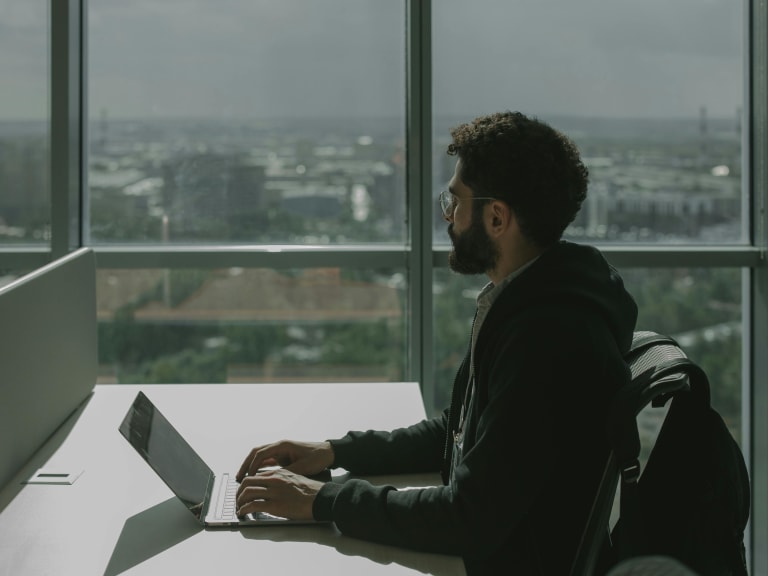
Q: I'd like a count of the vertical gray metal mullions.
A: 3